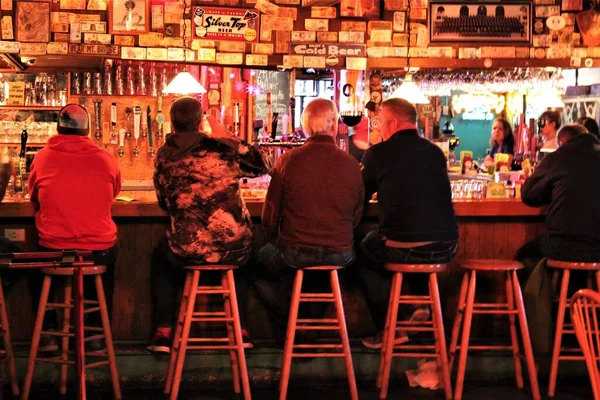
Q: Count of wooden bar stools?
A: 7